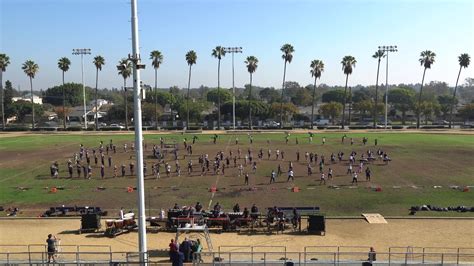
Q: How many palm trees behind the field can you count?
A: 15